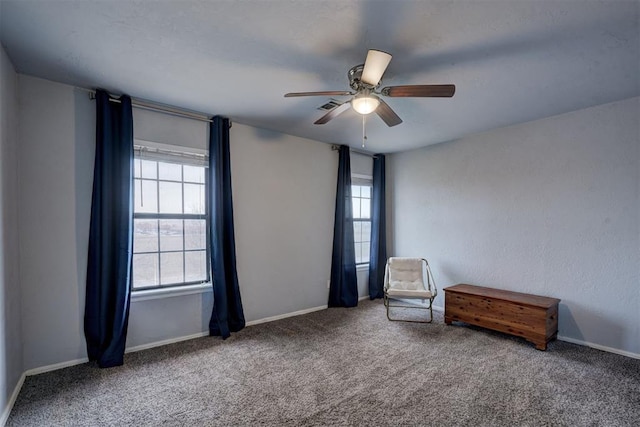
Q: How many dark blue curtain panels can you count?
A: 4